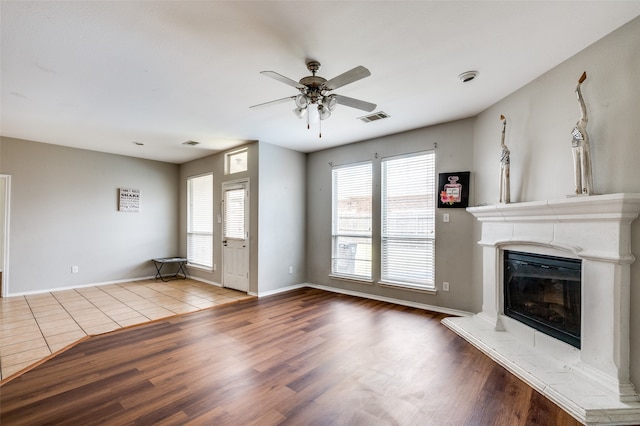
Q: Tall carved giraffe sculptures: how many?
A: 2